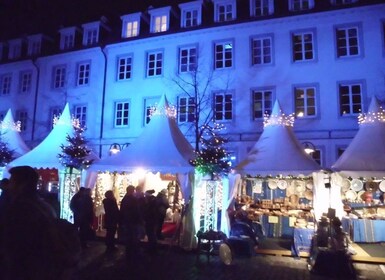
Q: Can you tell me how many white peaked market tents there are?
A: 5